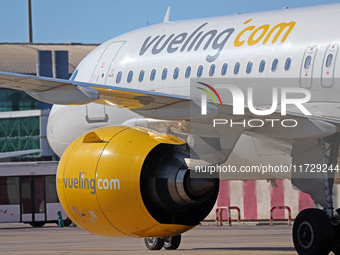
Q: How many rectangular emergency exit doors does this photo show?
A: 2